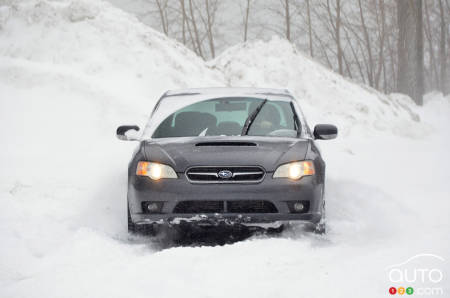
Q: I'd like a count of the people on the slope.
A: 0